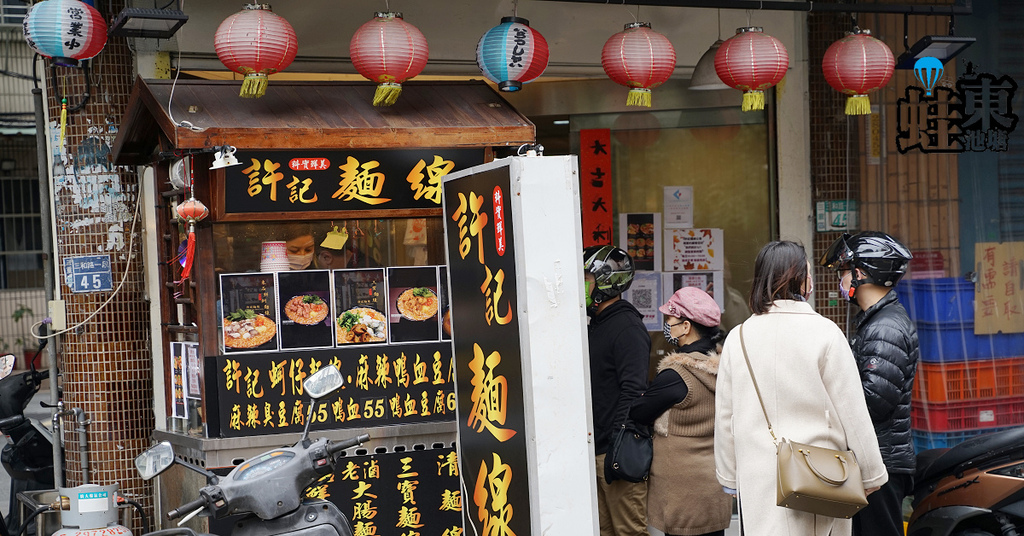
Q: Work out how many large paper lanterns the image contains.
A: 7